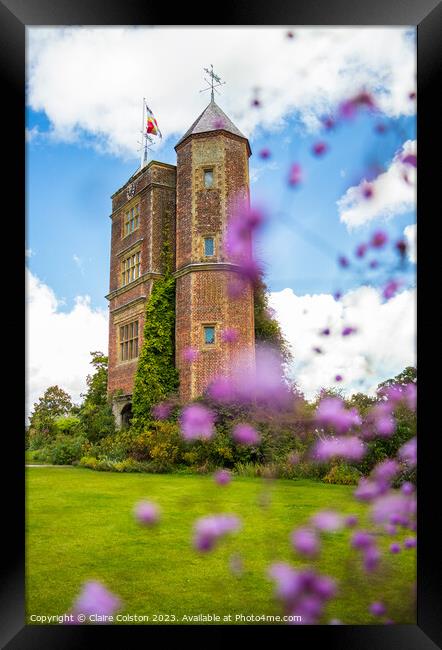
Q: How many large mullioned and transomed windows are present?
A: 3